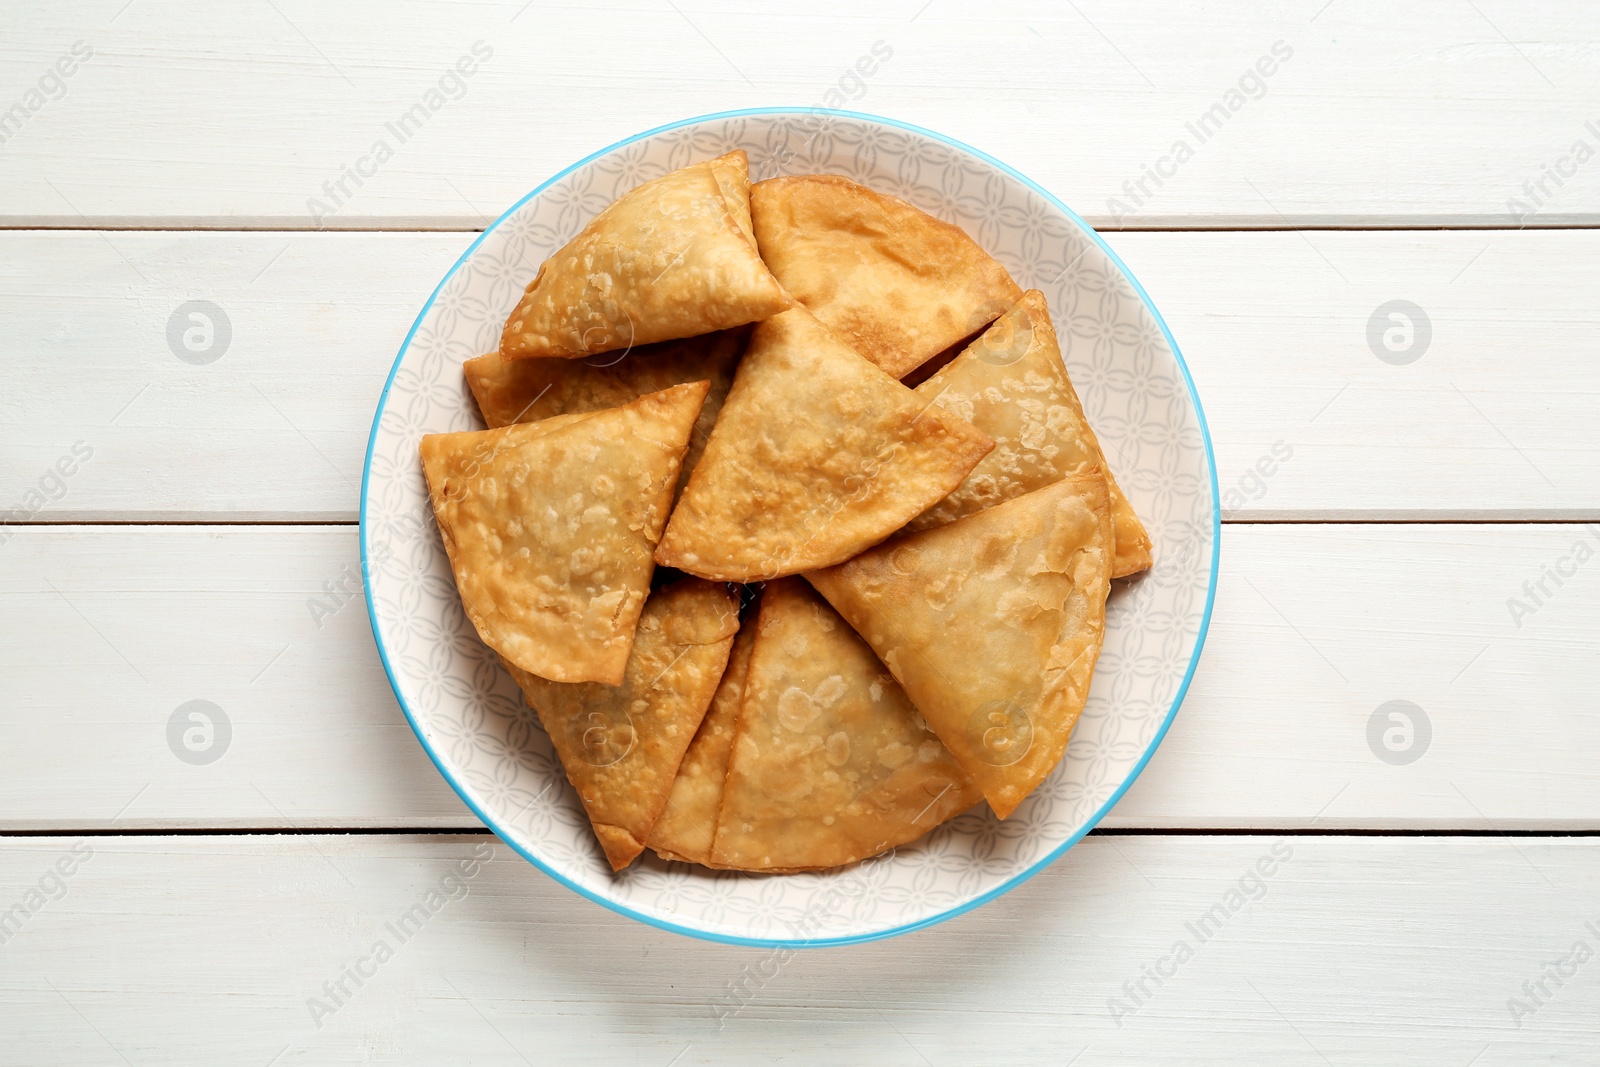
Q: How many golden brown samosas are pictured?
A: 9